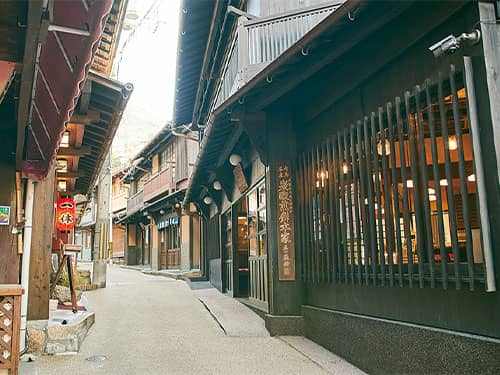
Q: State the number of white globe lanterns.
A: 3